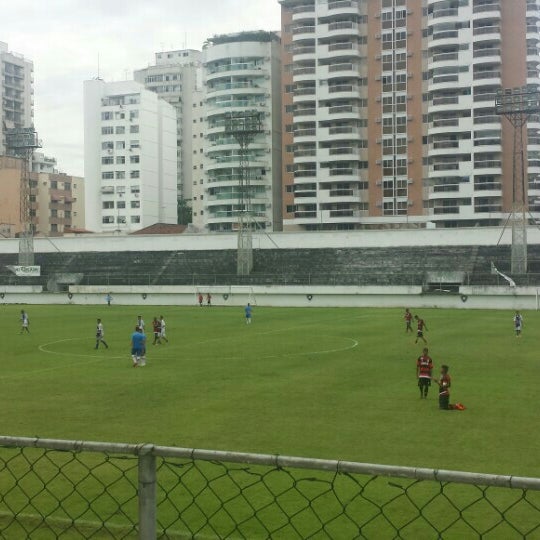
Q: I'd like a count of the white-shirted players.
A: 5